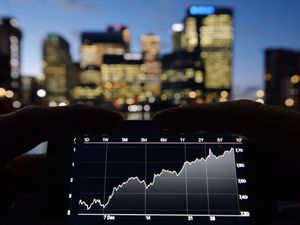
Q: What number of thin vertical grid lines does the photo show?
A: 4